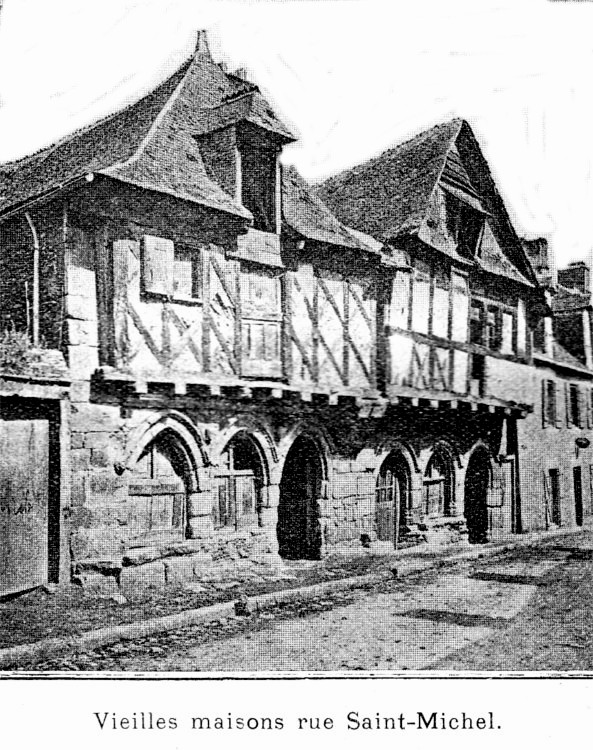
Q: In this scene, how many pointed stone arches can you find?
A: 6